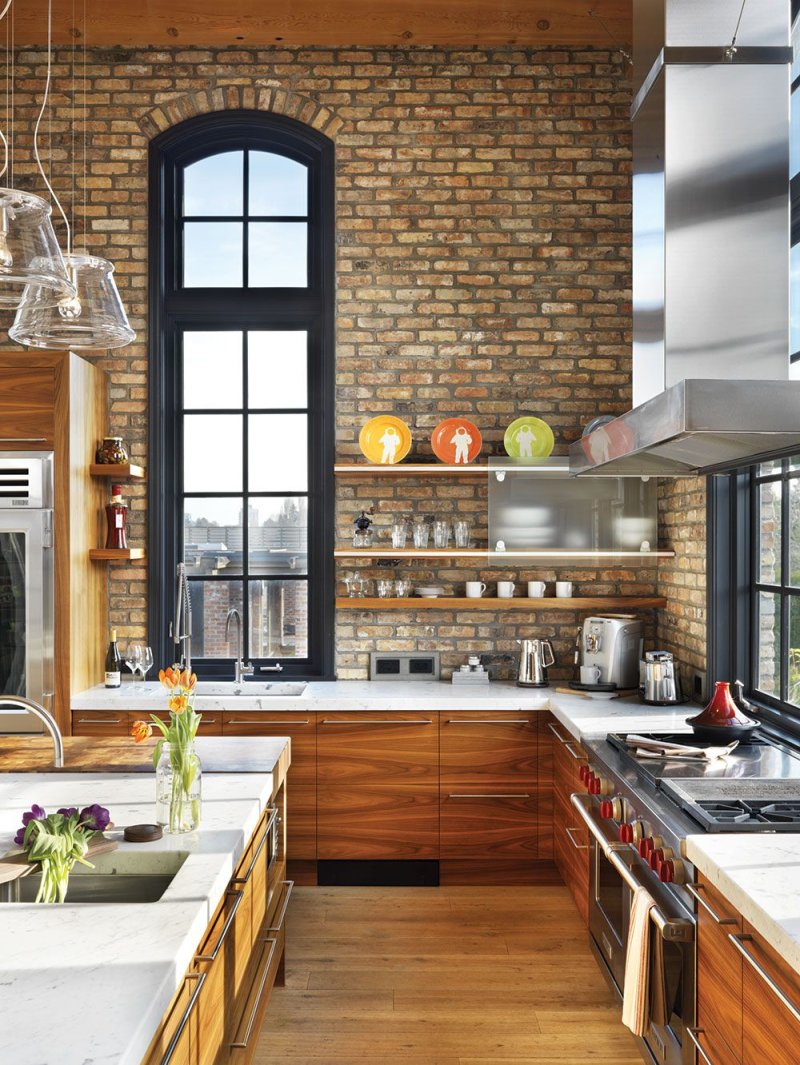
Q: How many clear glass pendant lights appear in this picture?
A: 2